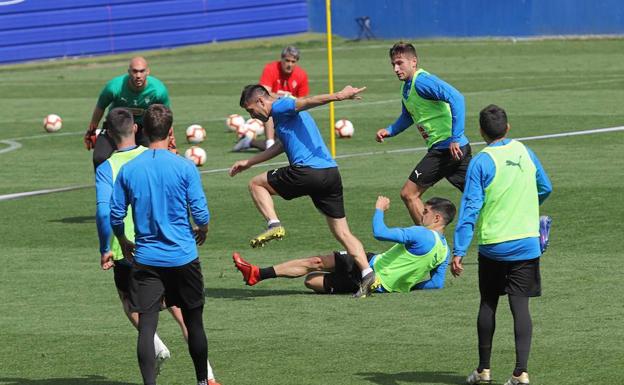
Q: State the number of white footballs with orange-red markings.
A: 7